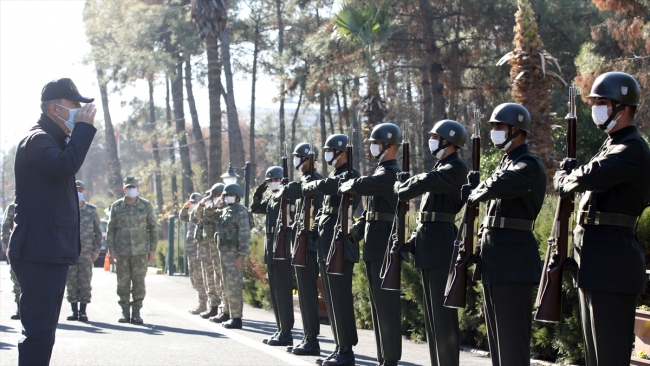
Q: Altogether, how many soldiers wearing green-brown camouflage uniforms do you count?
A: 7